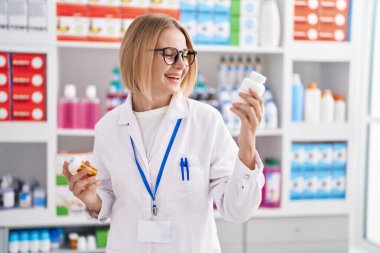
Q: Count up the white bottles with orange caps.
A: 3